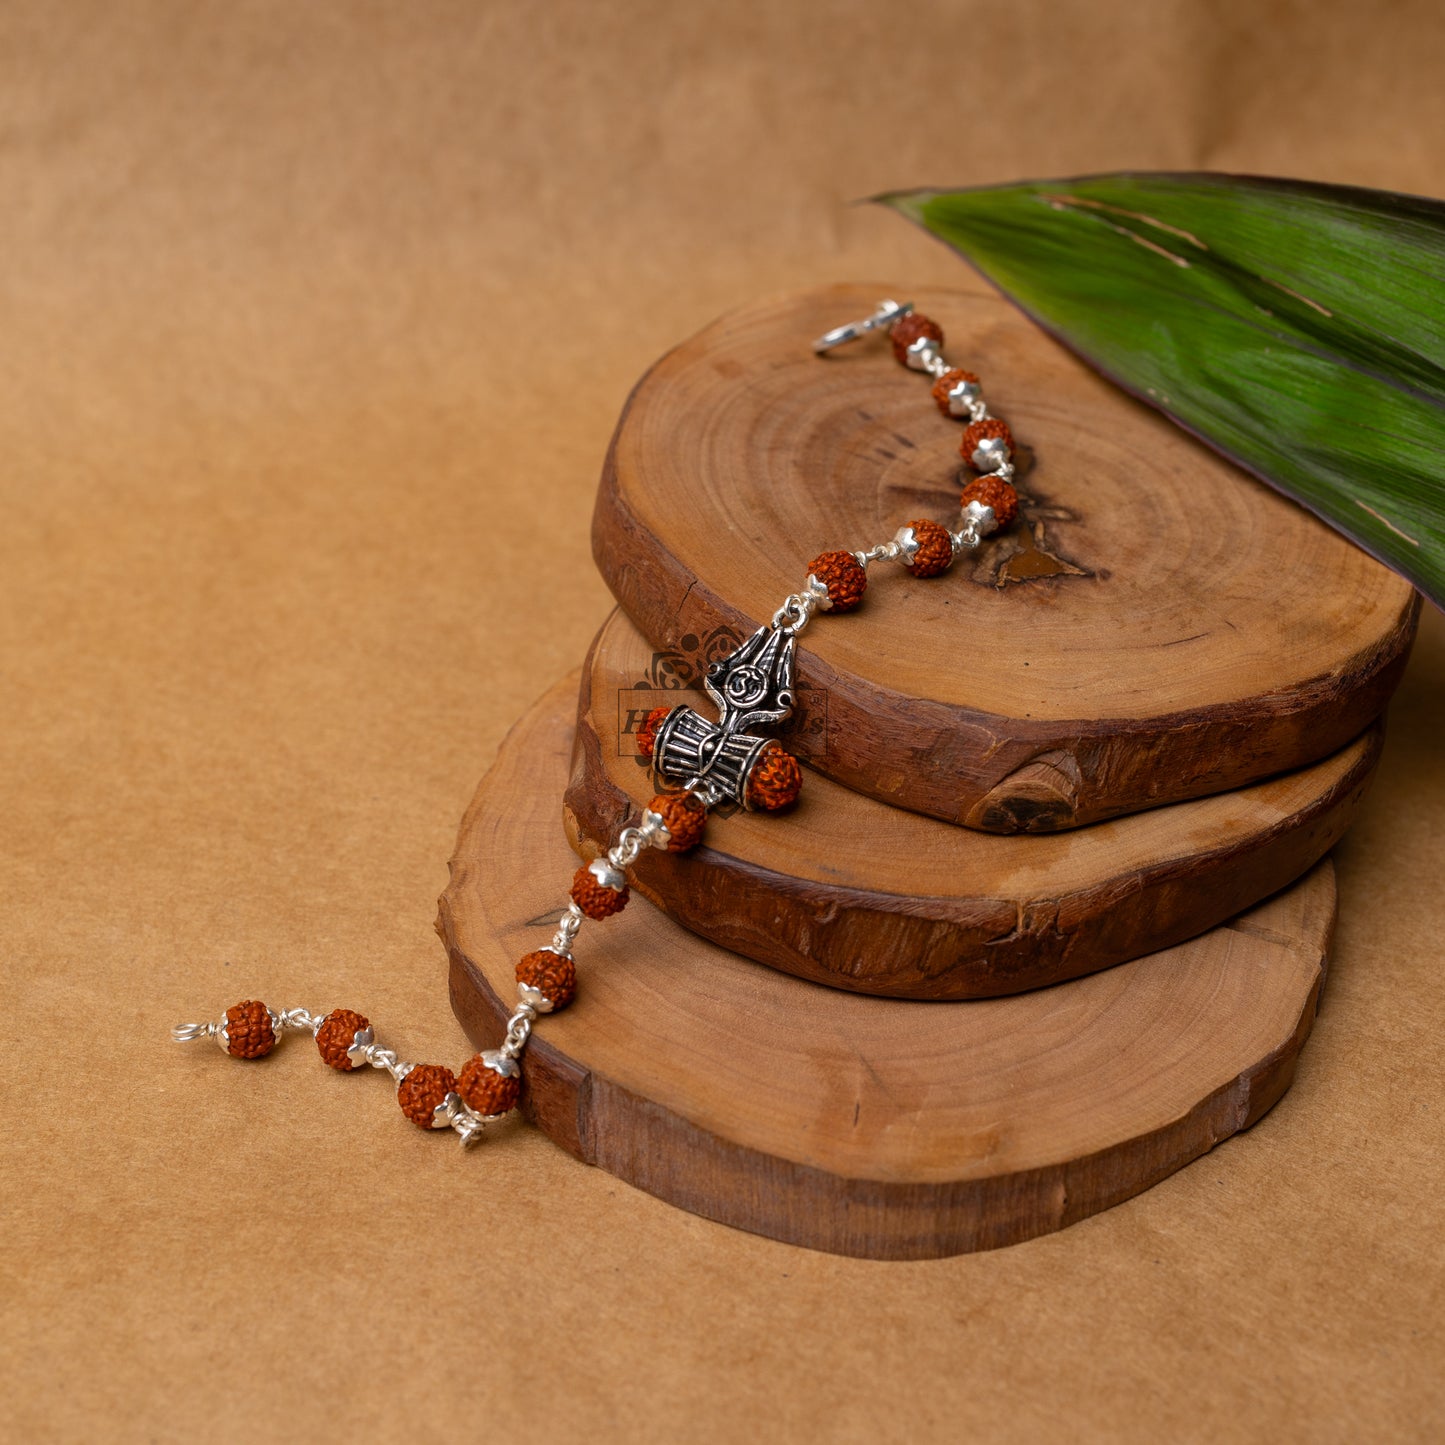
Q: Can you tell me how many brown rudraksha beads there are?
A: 15